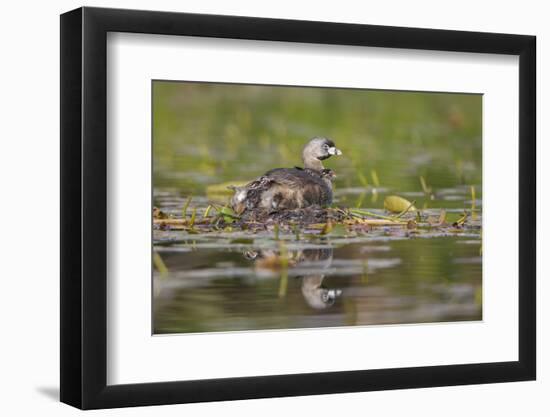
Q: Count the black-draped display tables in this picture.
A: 0